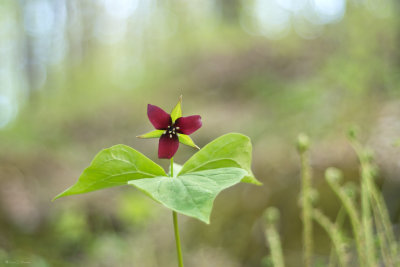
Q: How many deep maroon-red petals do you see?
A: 3